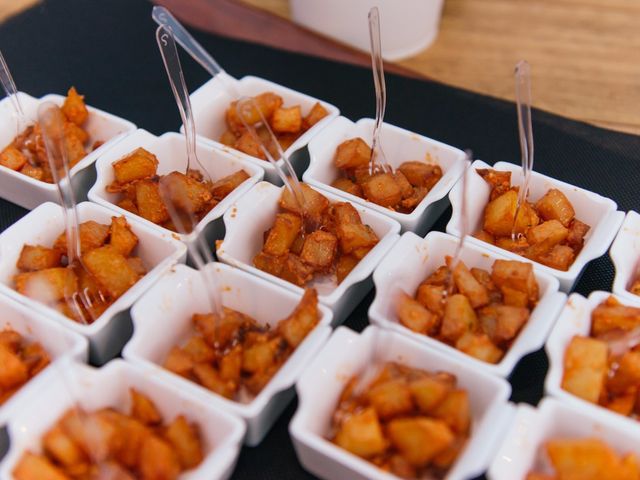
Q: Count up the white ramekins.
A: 15